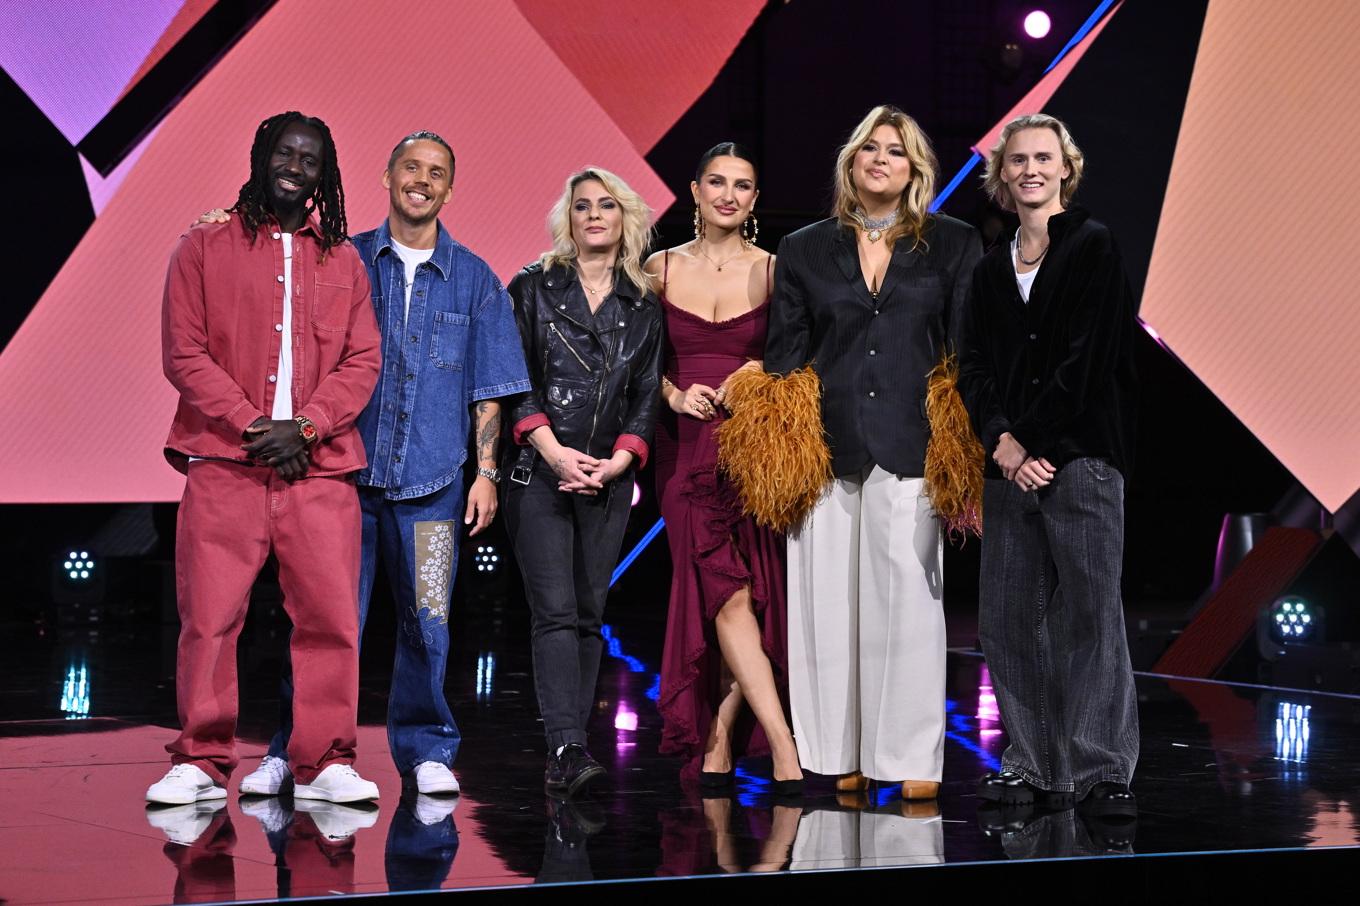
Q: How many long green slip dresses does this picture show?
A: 0